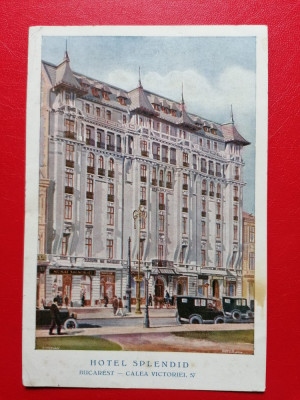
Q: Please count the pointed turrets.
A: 4